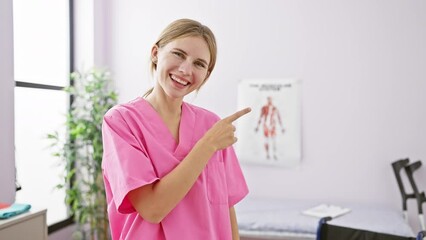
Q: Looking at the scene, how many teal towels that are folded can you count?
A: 1